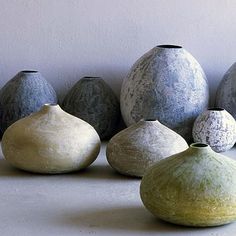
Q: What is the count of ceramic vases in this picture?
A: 8